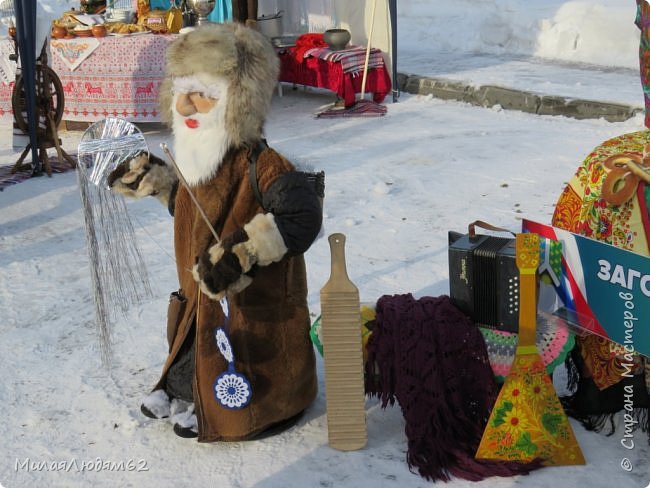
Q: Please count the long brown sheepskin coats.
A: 1